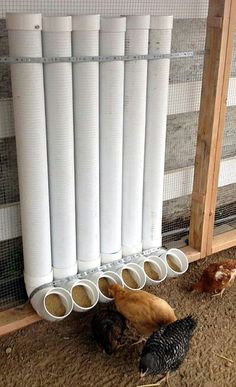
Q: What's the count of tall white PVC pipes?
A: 6